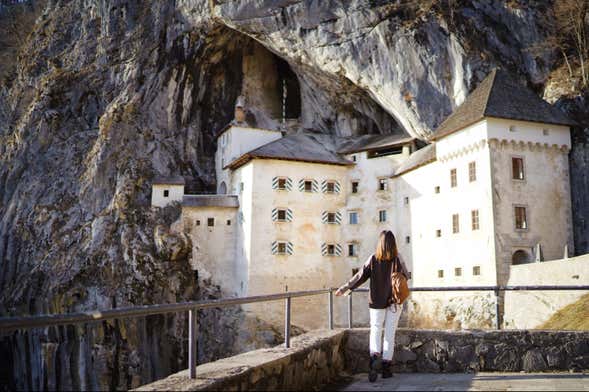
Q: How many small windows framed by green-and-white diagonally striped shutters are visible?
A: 7